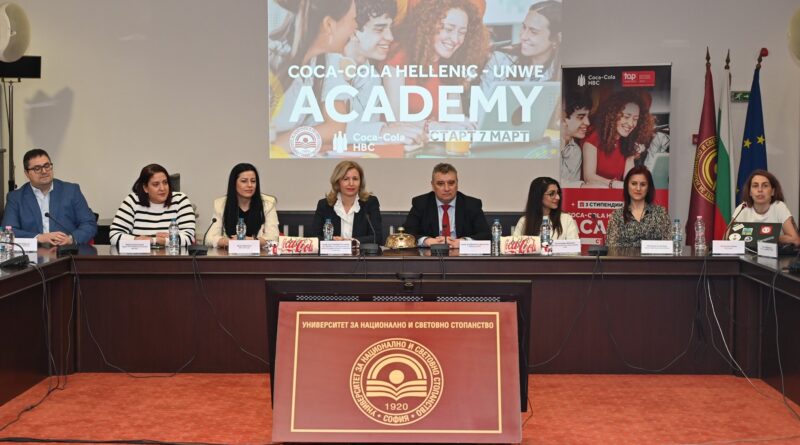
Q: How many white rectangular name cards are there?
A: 9